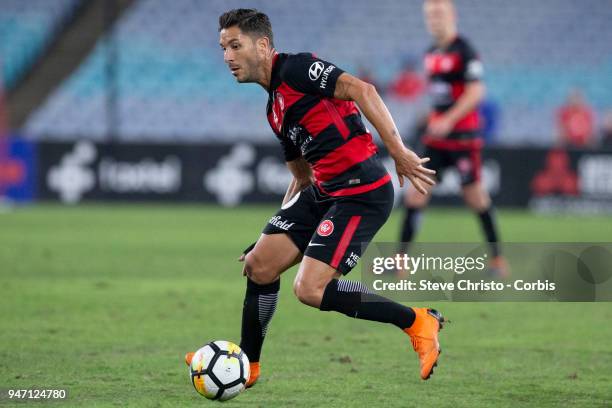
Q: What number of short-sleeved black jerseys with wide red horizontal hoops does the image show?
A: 2